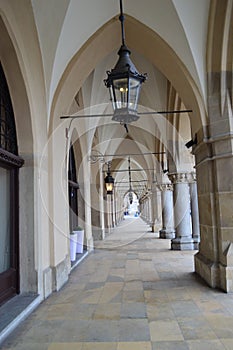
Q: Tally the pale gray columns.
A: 3